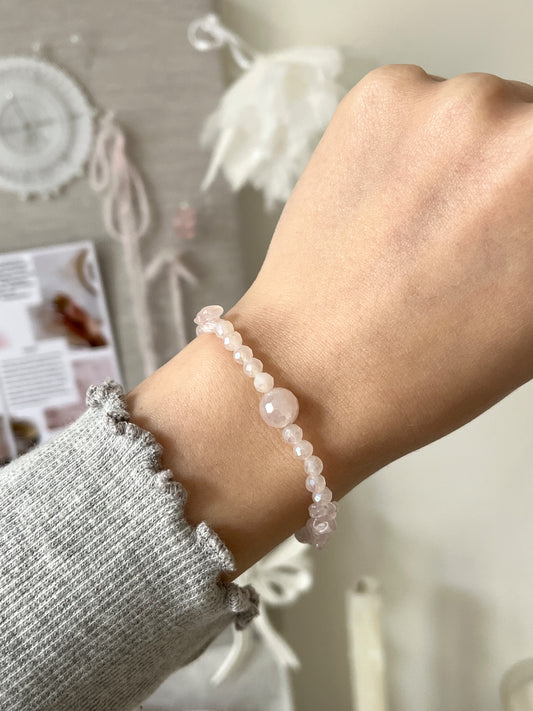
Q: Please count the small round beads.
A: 10